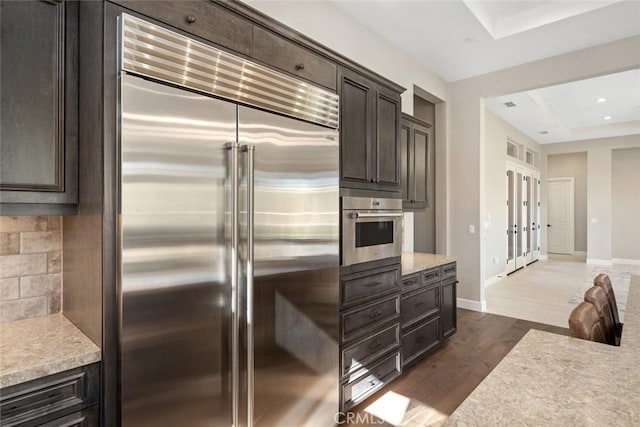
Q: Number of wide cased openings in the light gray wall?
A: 1